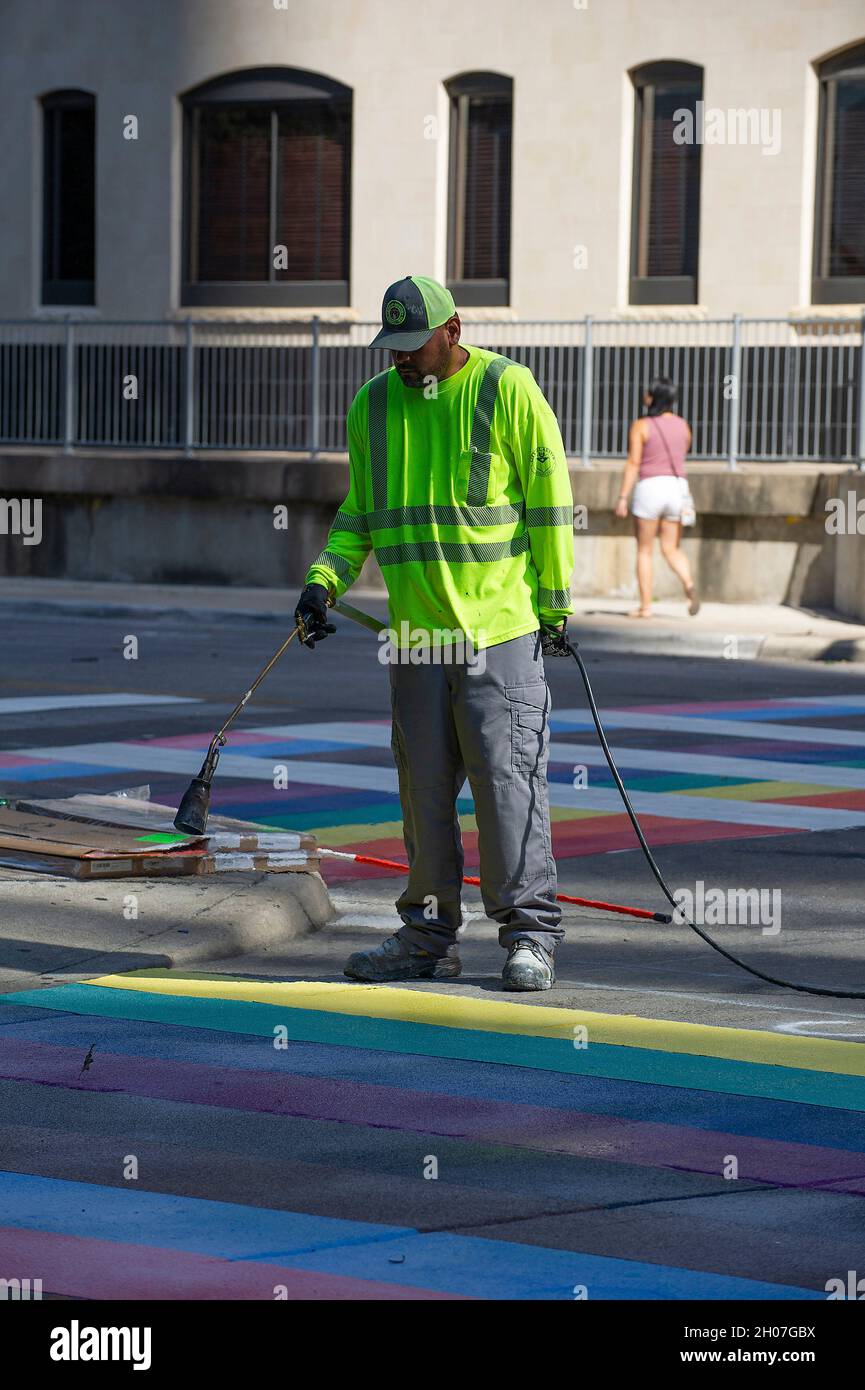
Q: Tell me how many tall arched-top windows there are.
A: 5